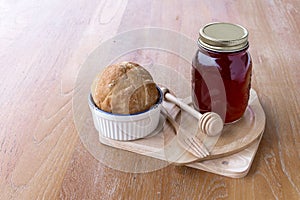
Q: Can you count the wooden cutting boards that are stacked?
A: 2